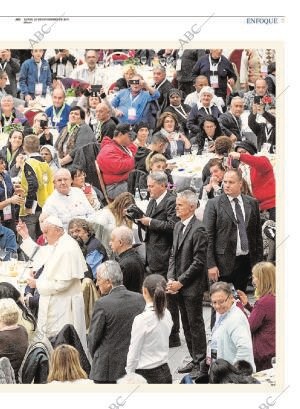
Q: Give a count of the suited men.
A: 4